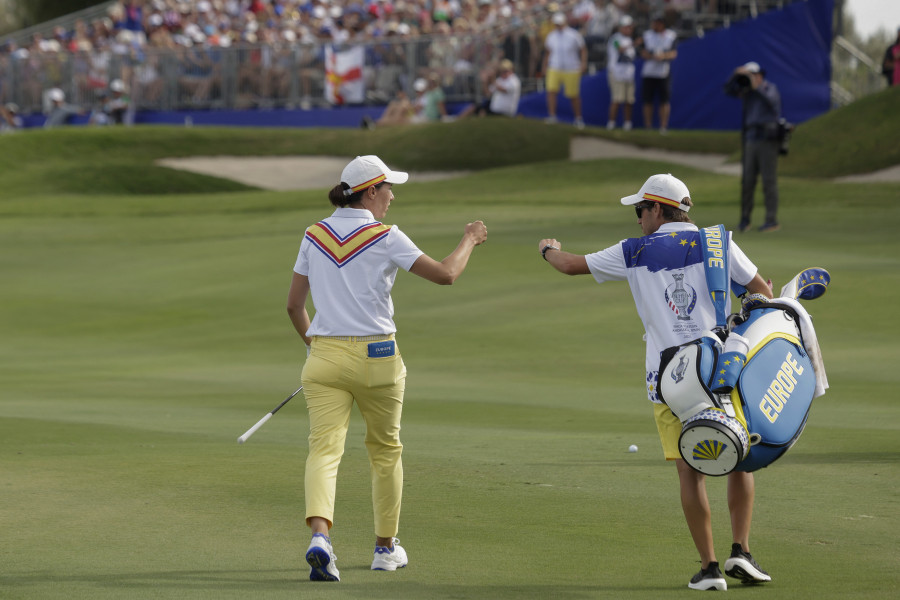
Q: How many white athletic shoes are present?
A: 2